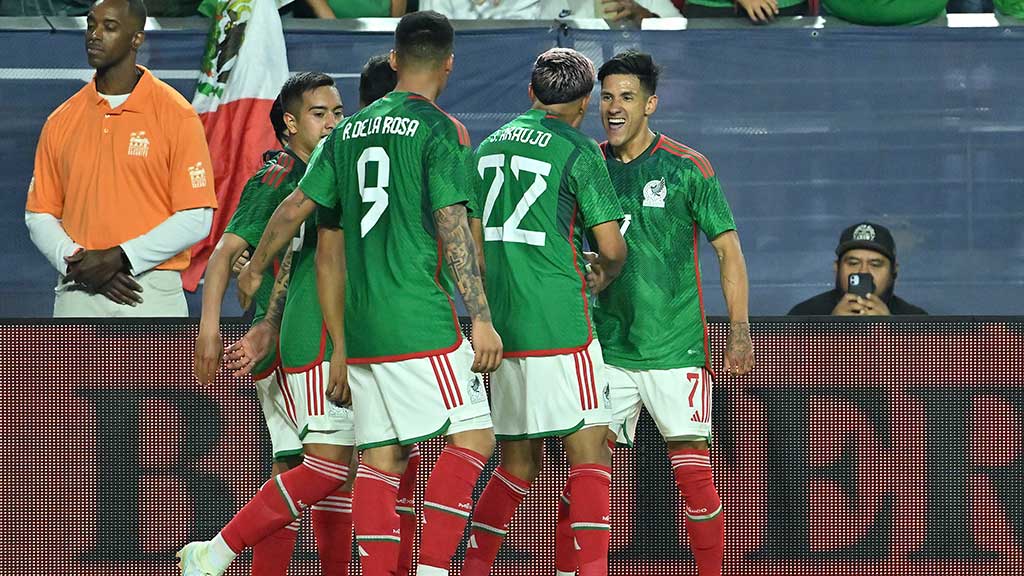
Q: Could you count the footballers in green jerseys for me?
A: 5